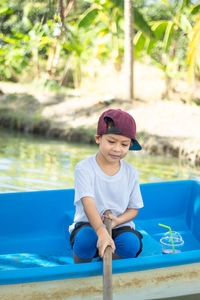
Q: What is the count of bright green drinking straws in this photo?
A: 1